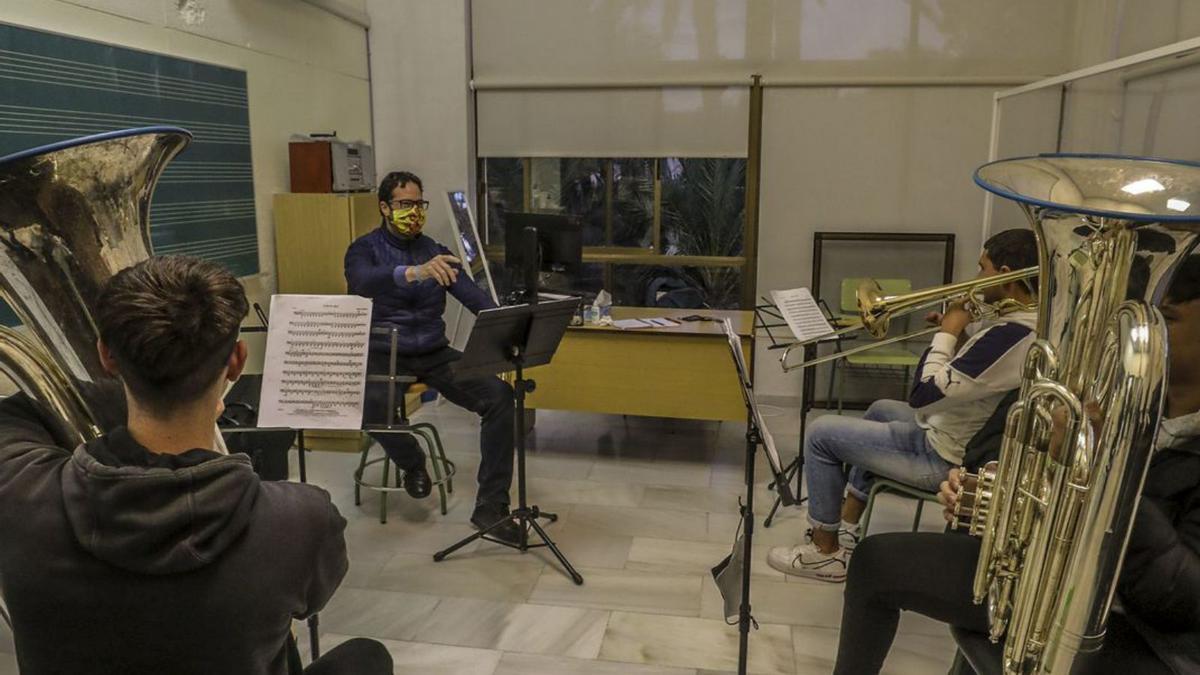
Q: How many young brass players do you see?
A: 3